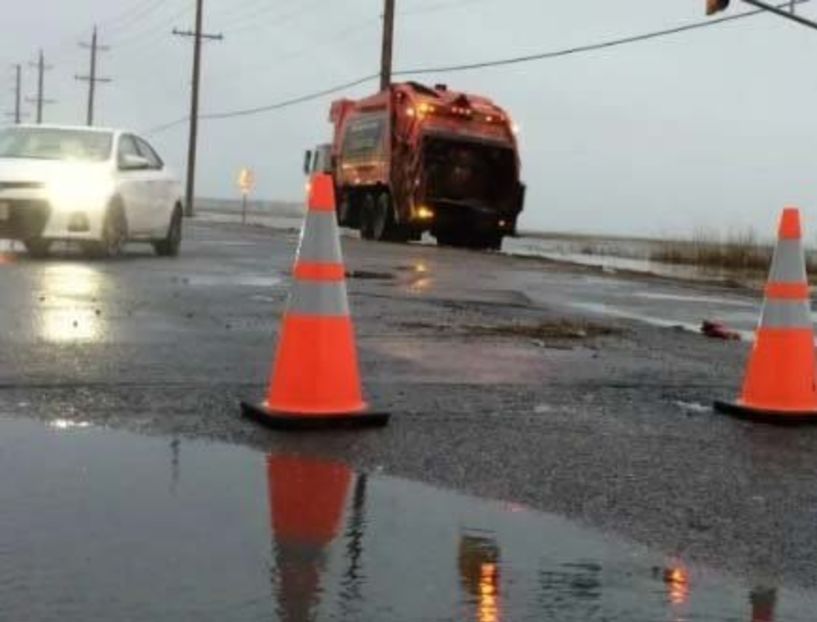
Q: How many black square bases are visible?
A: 2